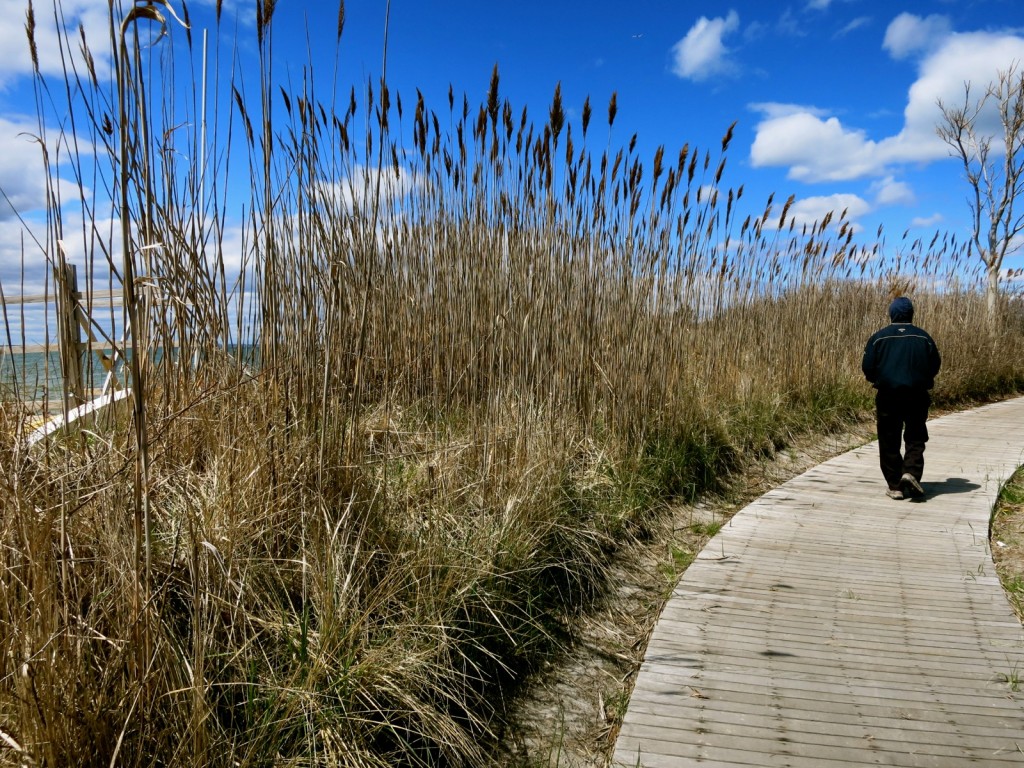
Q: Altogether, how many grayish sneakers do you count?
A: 2